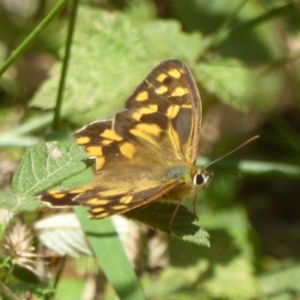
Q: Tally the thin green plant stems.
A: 2